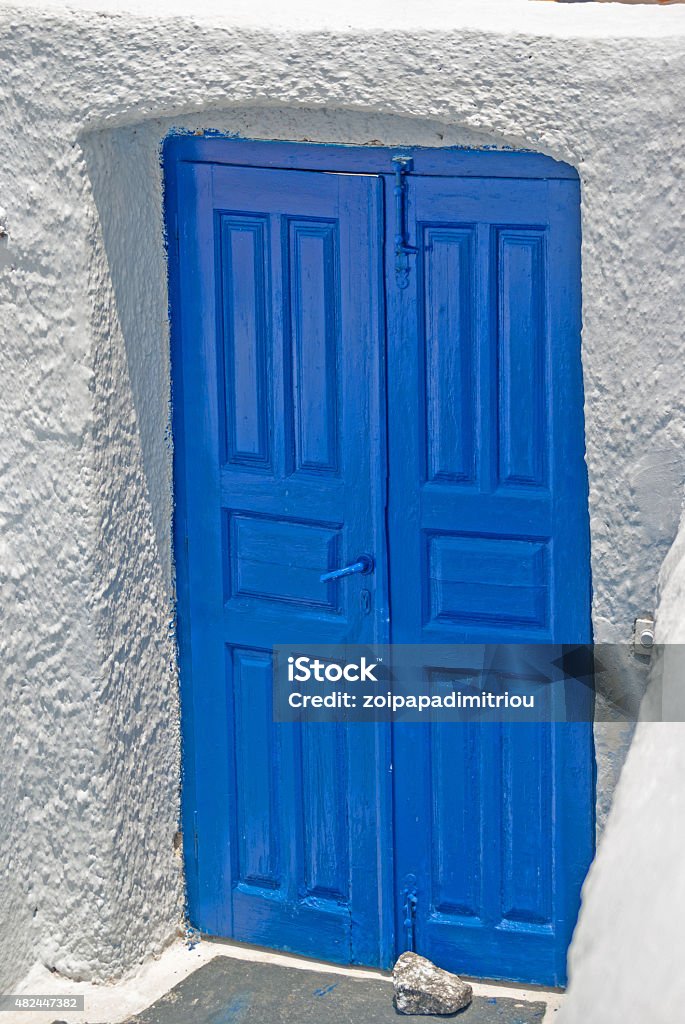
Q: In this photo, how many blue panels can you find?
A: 10